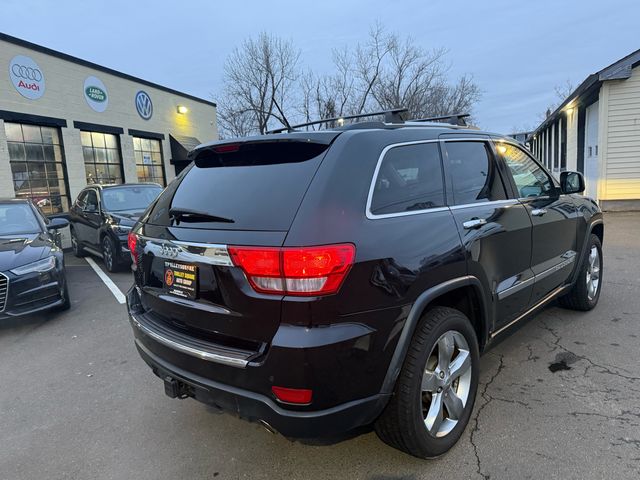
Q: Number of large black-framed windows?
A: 3